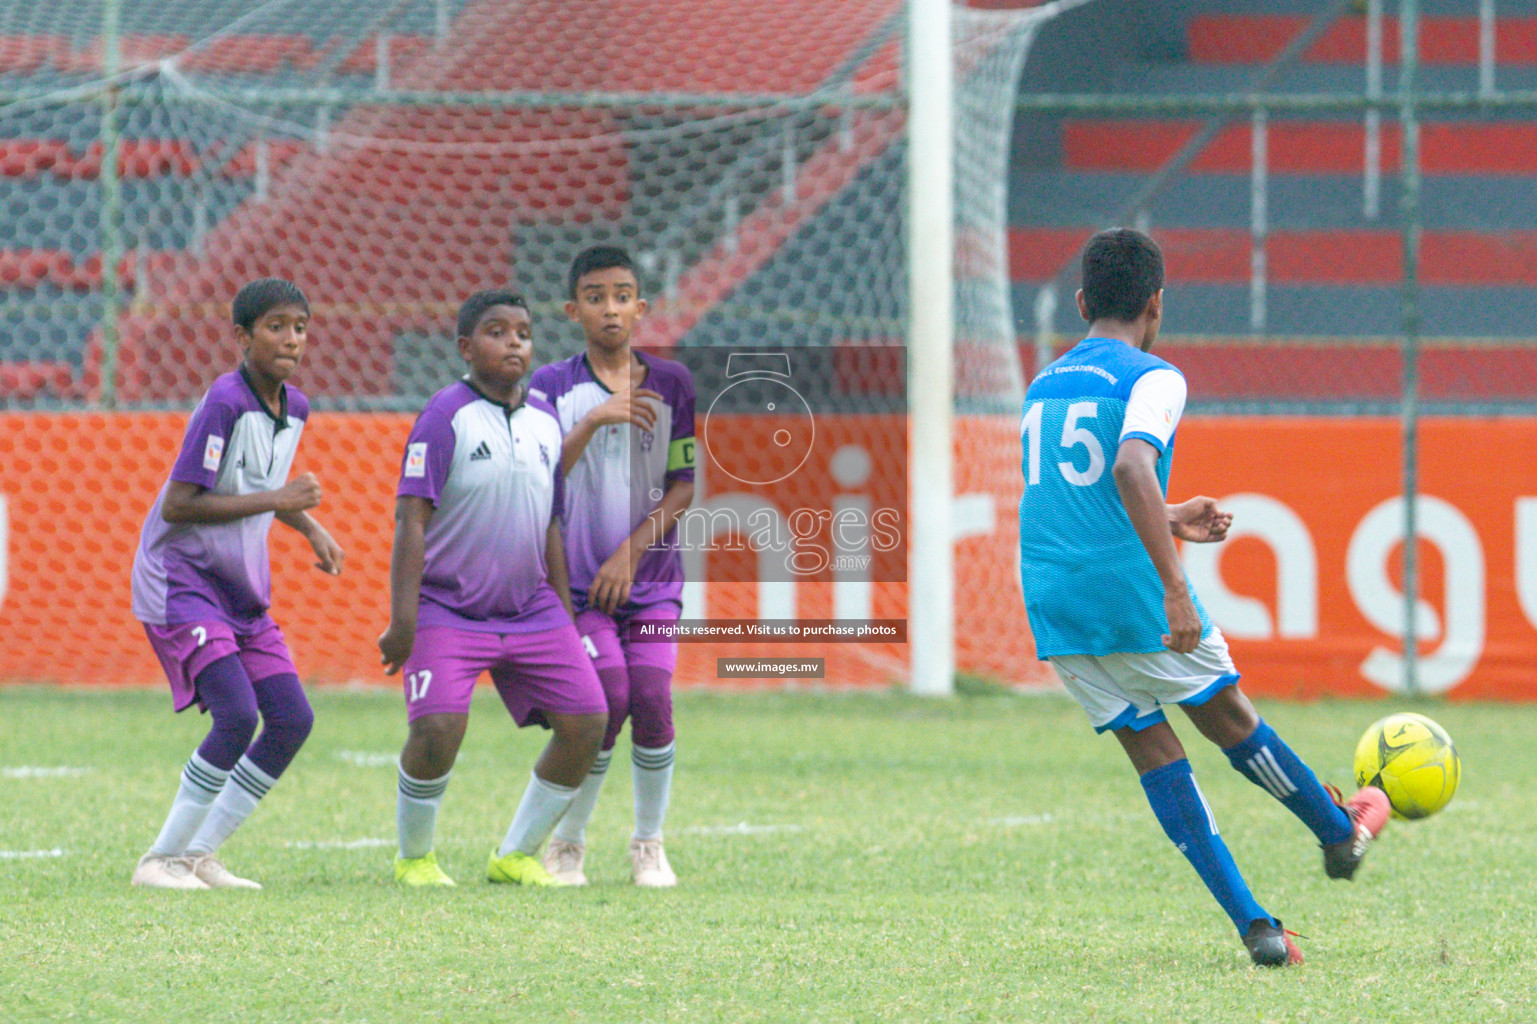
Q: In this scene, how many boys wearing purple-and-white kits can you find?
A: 3